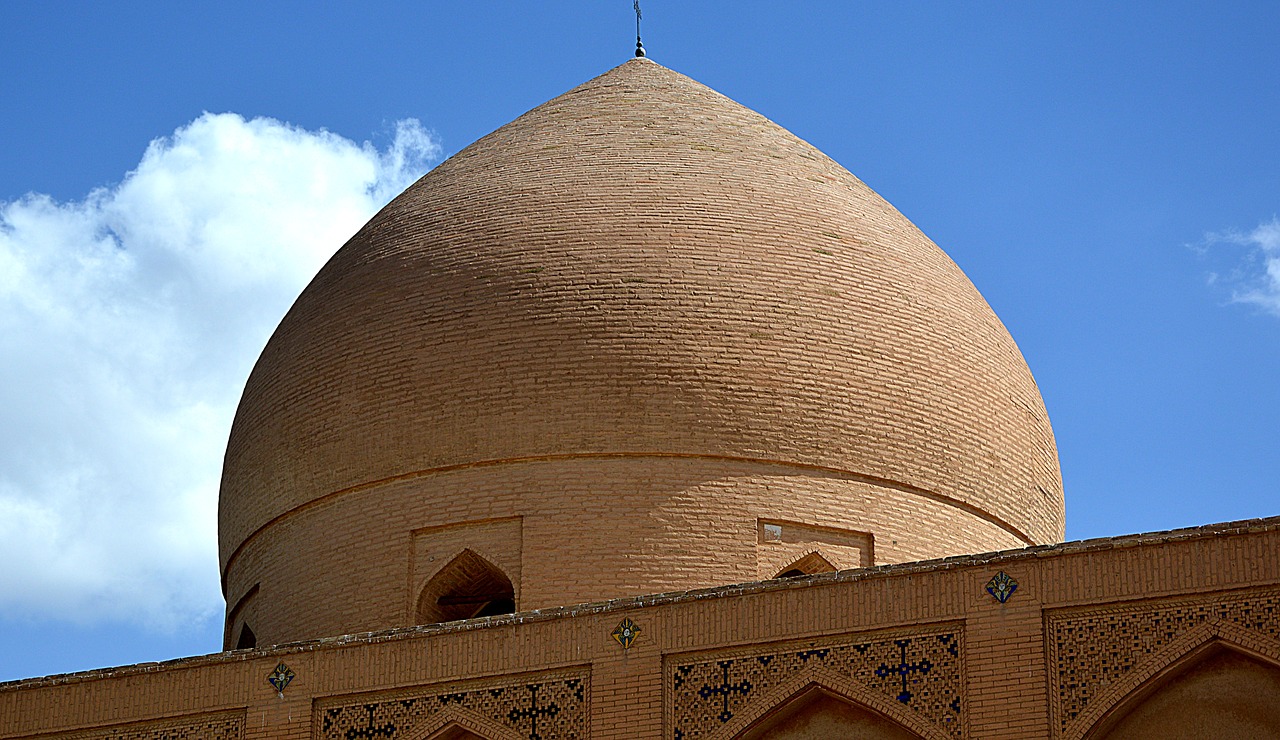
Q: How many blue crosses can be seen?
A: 4